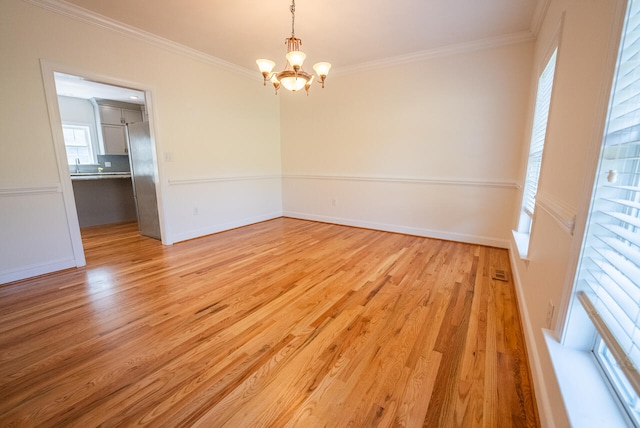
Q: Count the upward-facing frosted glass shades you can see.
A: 5